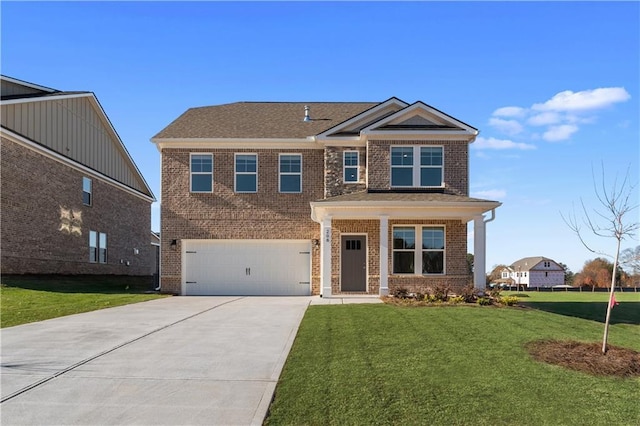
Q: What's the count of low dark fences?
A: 1